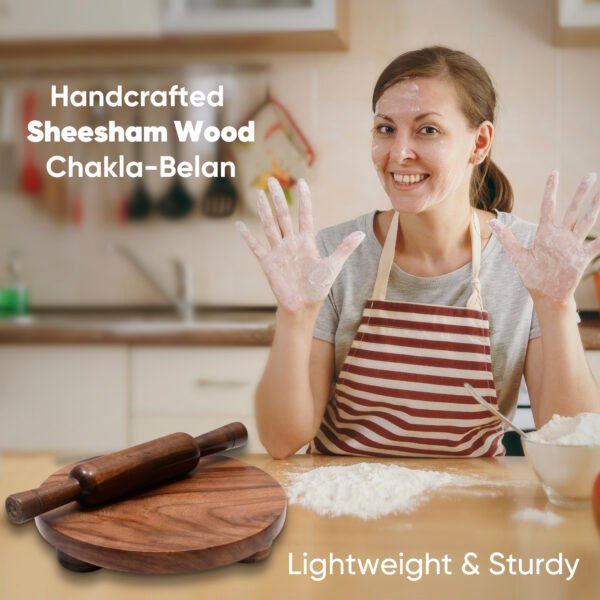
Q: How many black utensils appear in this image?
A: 3